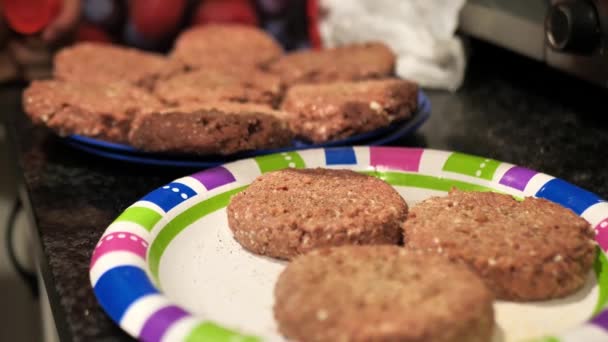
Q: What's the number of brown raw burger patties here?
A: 10